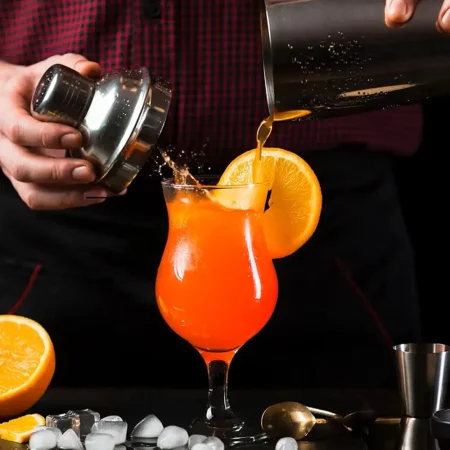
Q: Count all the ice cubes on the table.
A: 14